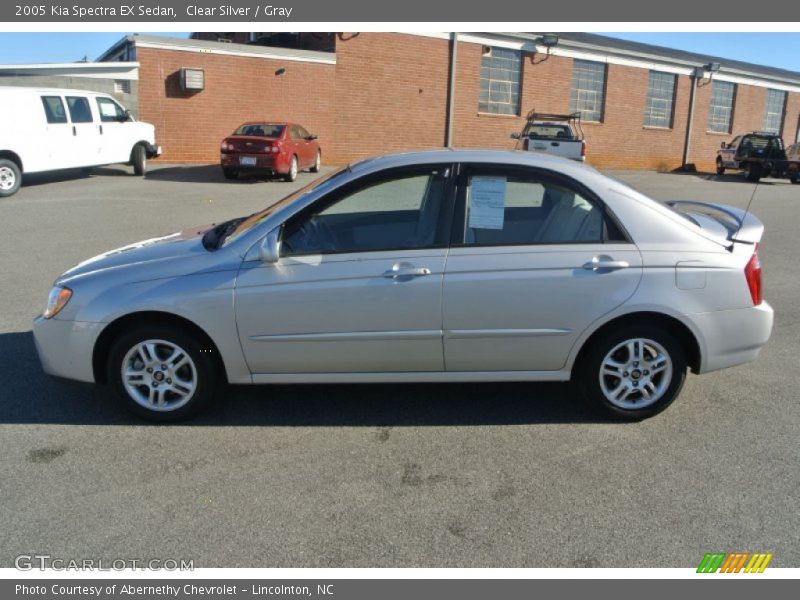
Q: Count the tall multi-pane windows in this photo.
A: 5